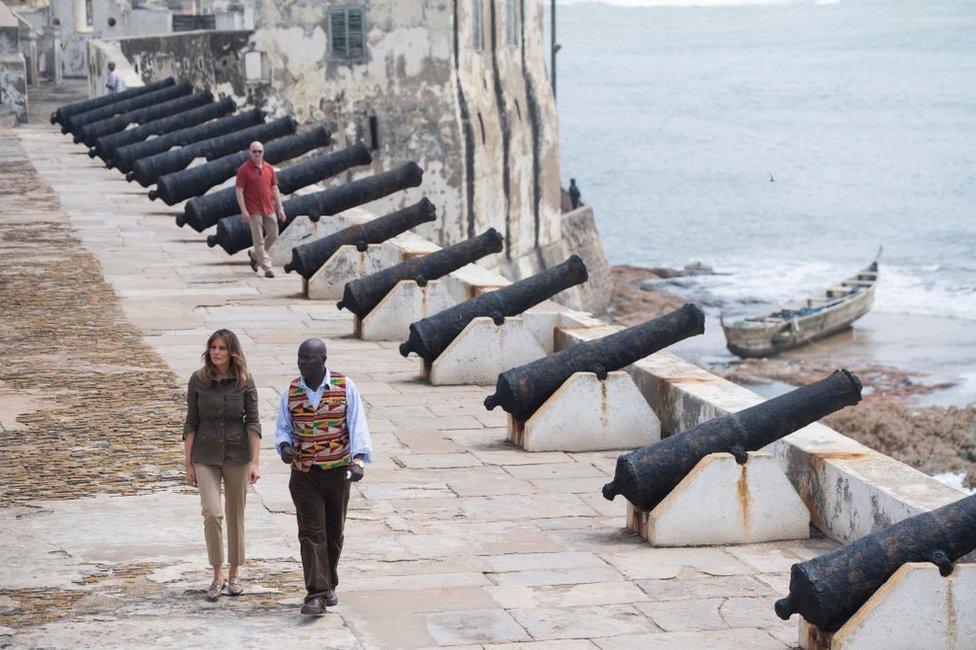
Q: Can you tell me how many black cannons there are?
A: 15